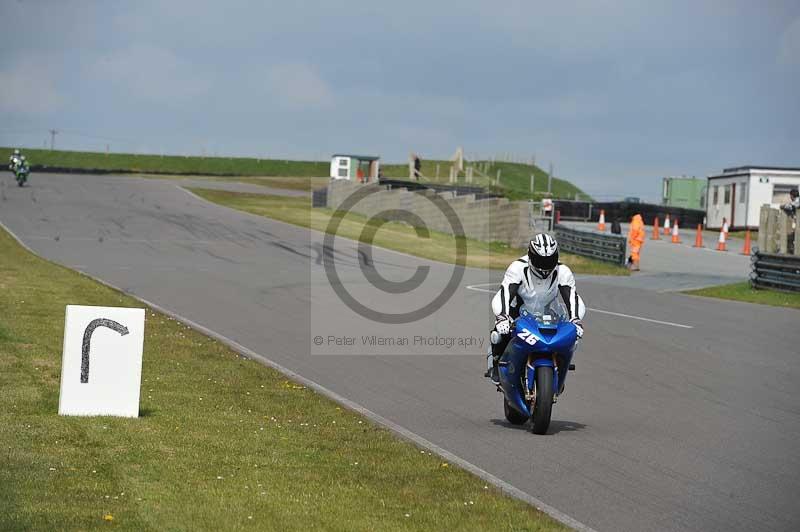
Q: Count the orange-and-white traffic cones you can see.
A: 5